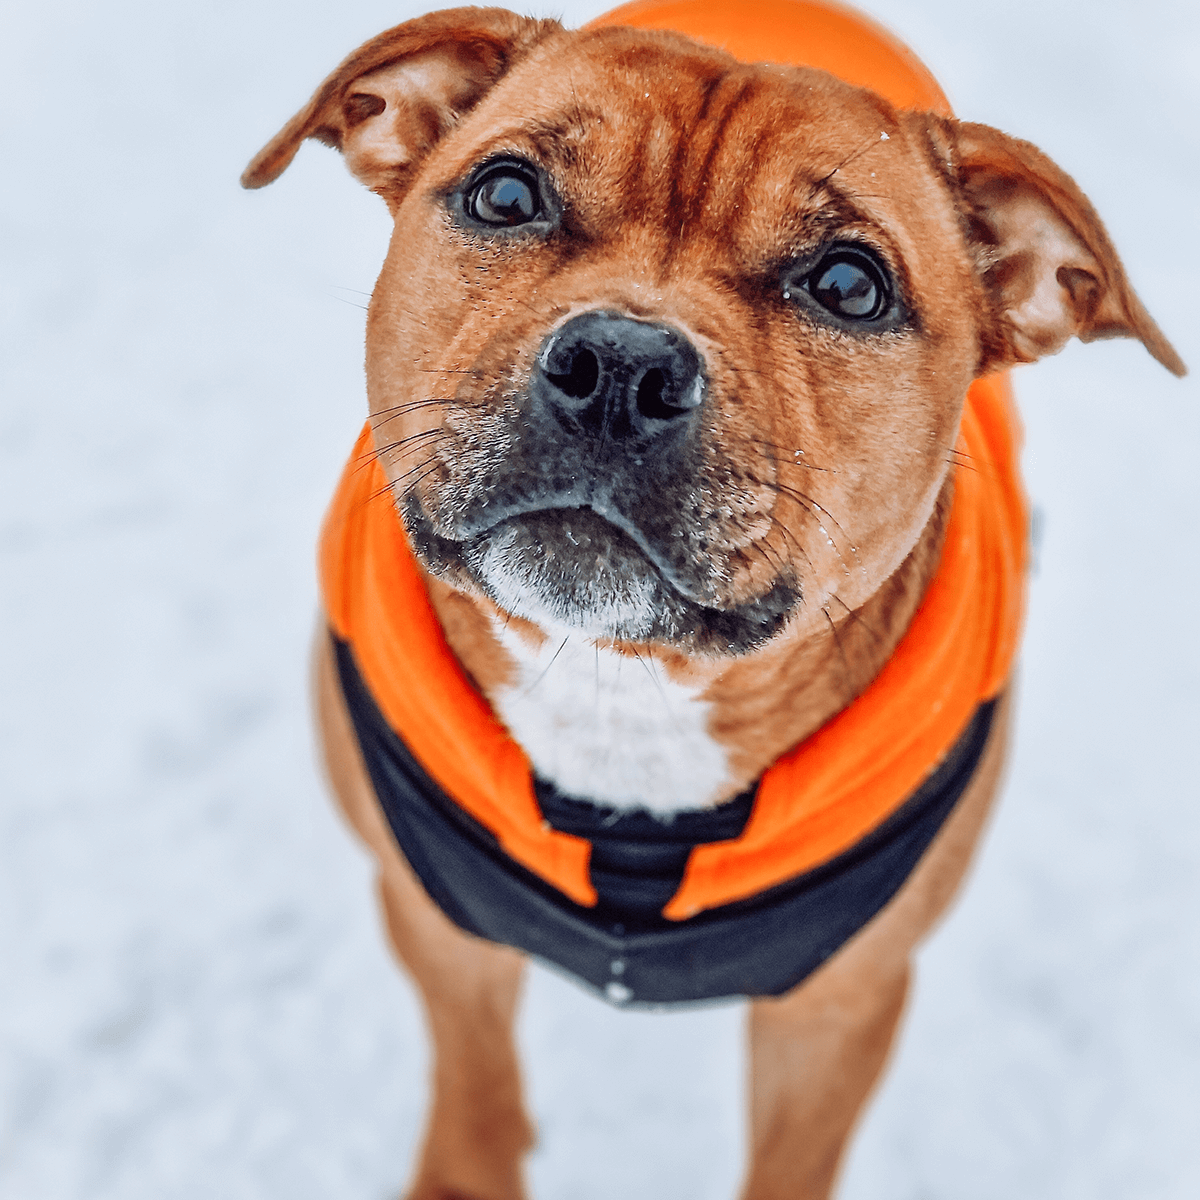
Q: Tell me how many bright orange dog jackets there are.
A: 1